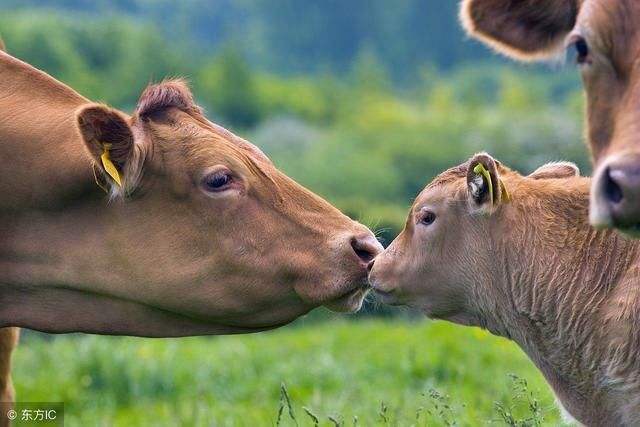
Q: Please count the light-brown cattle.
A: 3